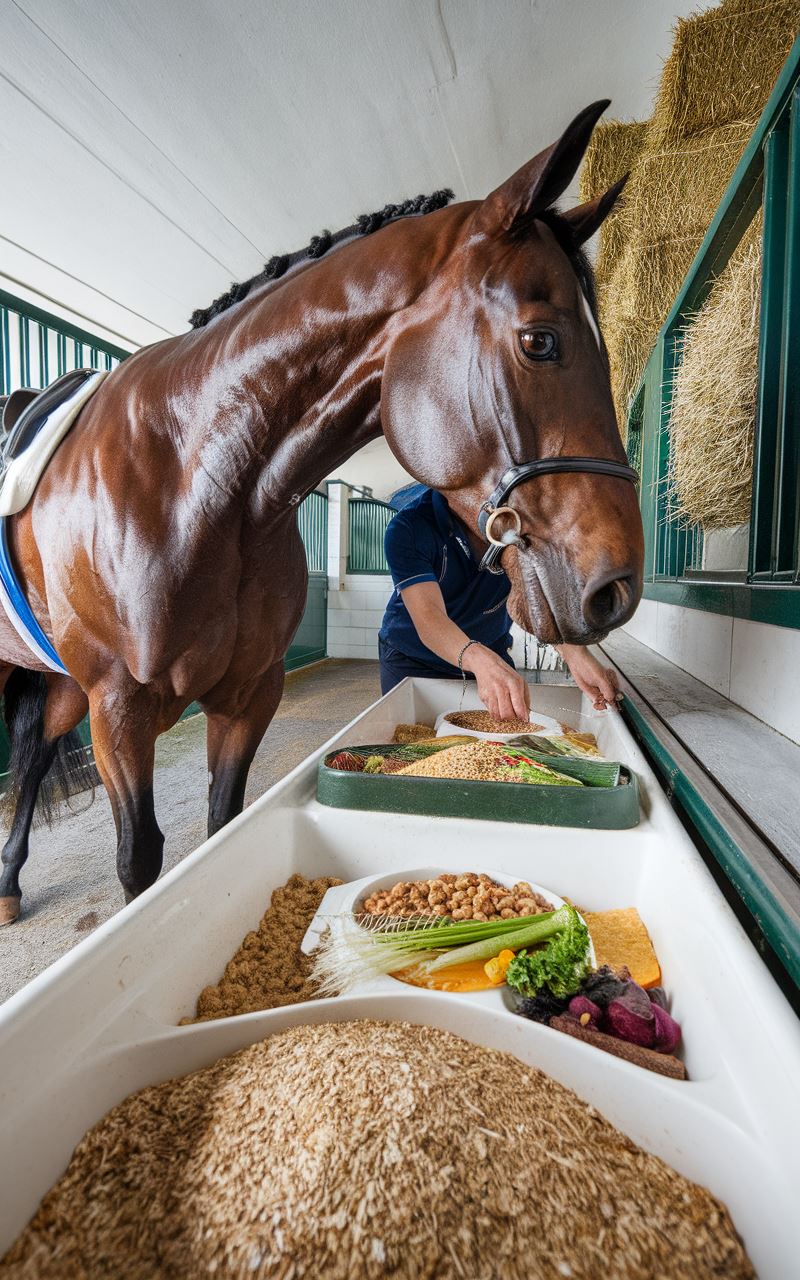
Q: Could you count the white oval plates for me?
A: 2